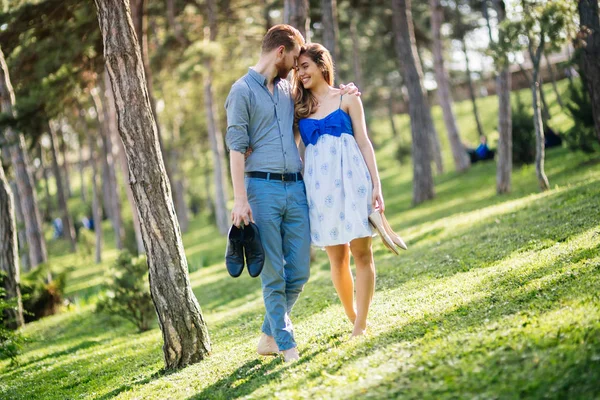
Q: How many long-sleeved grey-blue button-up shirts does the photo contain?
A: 1